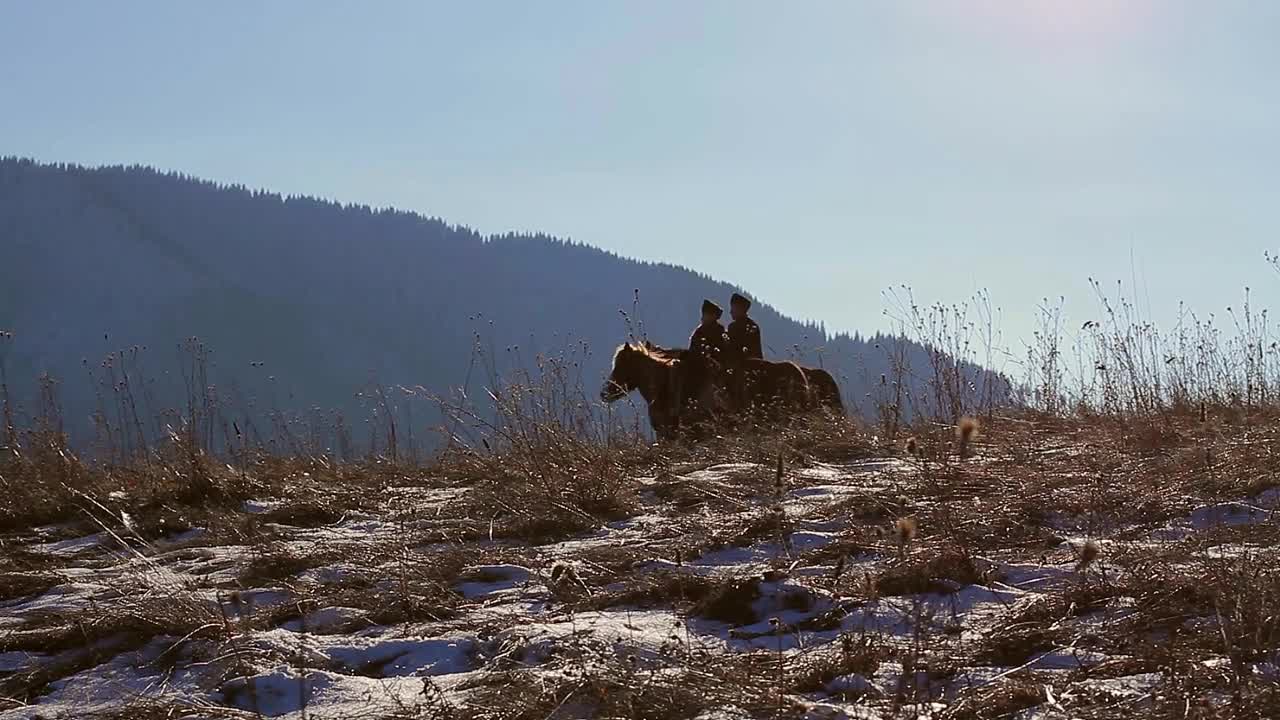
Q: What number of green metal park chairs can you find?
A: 0